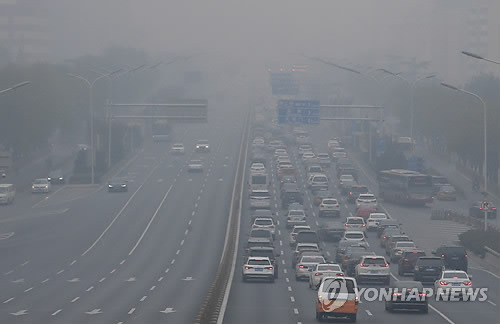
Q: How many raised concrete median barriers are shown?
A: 1